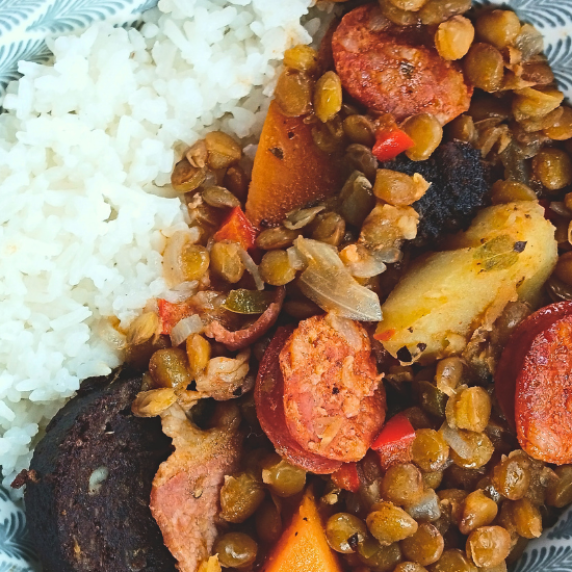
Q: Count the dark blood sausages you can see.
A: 2